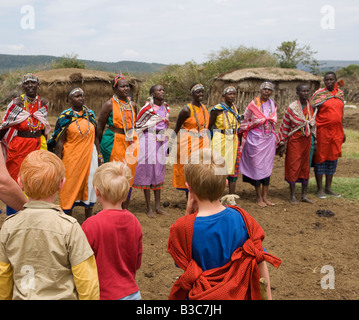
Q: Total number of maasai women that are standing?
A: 9